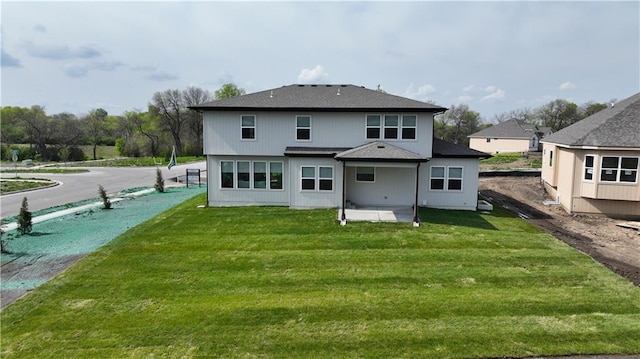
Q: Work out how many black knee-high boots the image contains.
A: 0